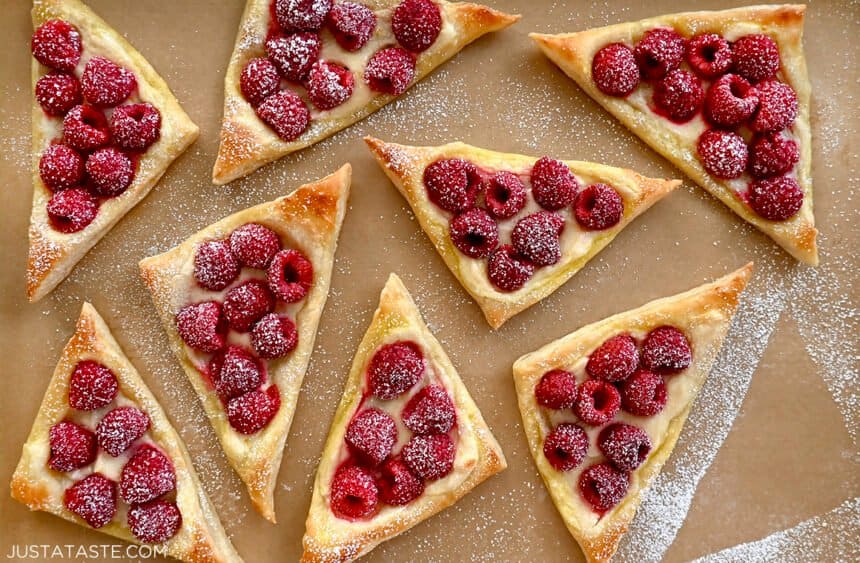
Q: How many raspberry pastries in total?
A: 8